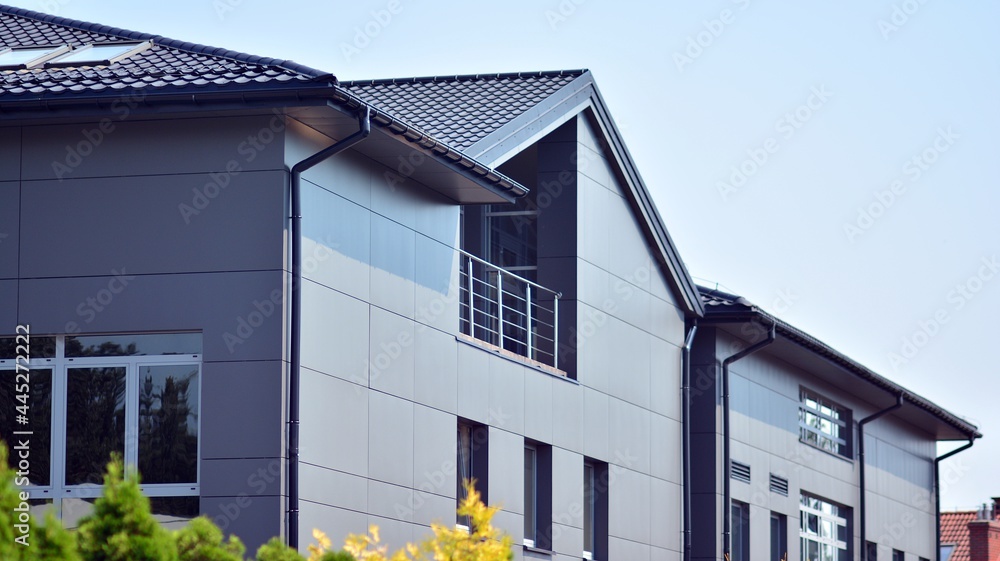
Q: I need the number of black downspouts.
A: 5